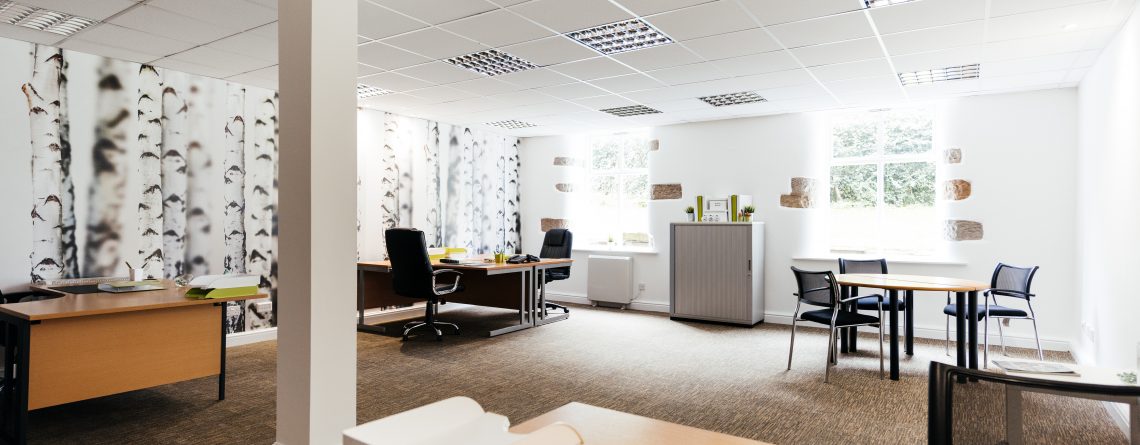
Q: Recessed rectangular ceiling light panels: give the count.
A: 9